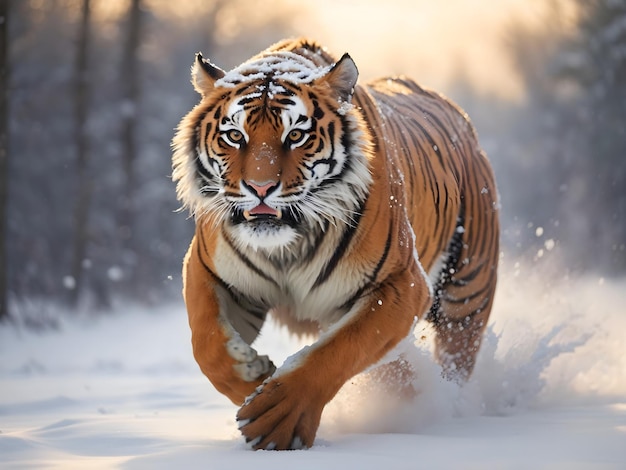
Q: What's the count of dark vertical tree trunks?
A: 3